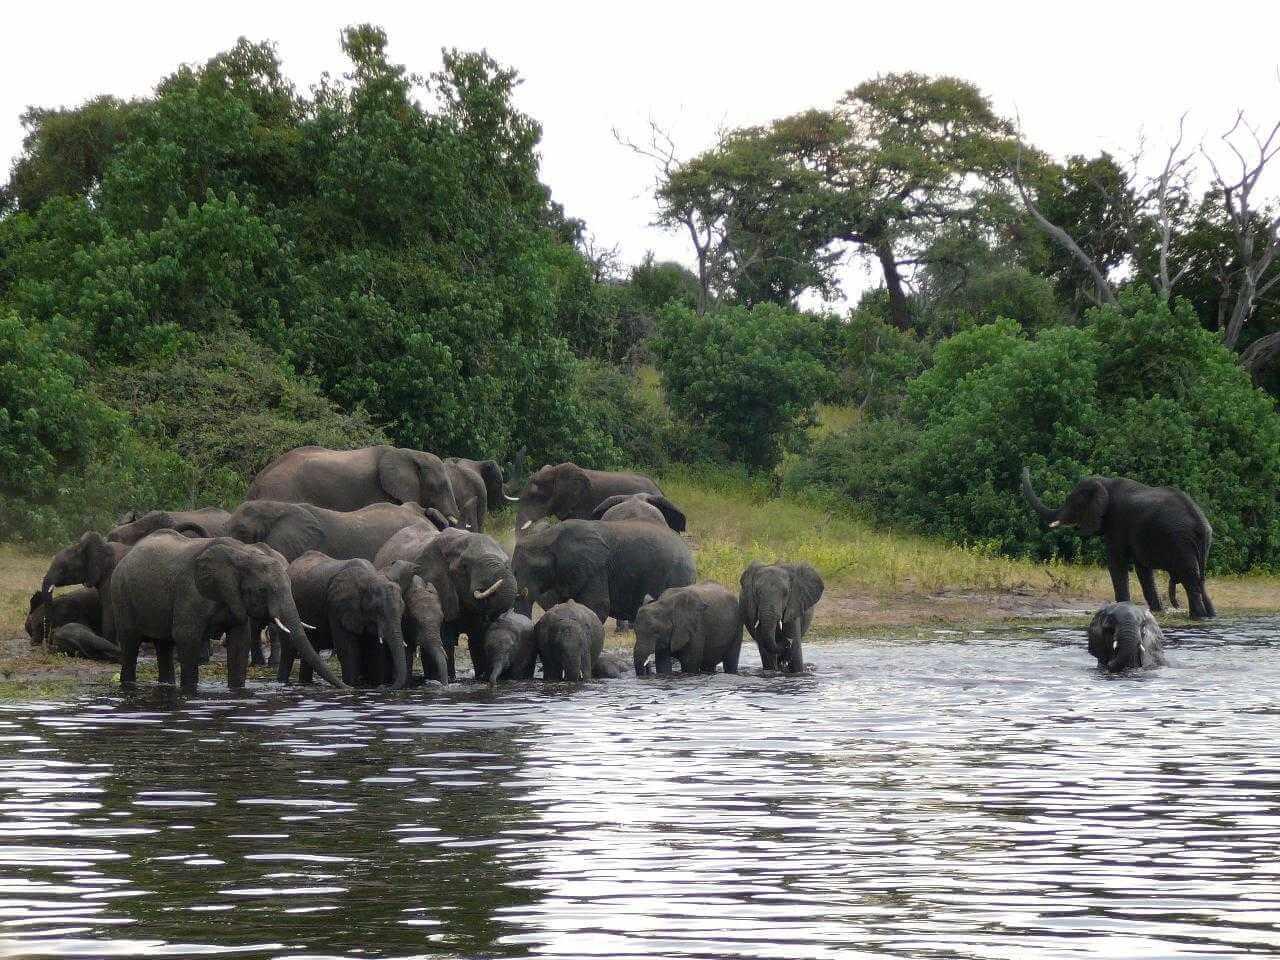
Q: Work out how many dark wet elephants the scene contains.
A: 2